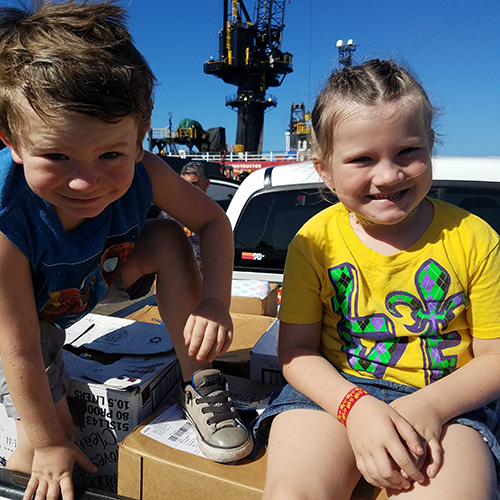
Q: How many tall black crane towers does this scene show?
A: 1